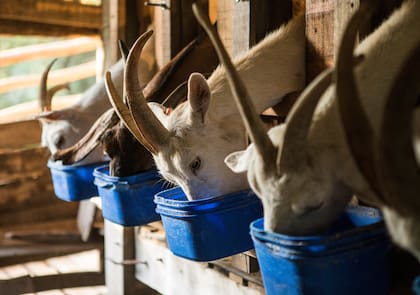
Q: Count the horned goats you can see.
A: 5